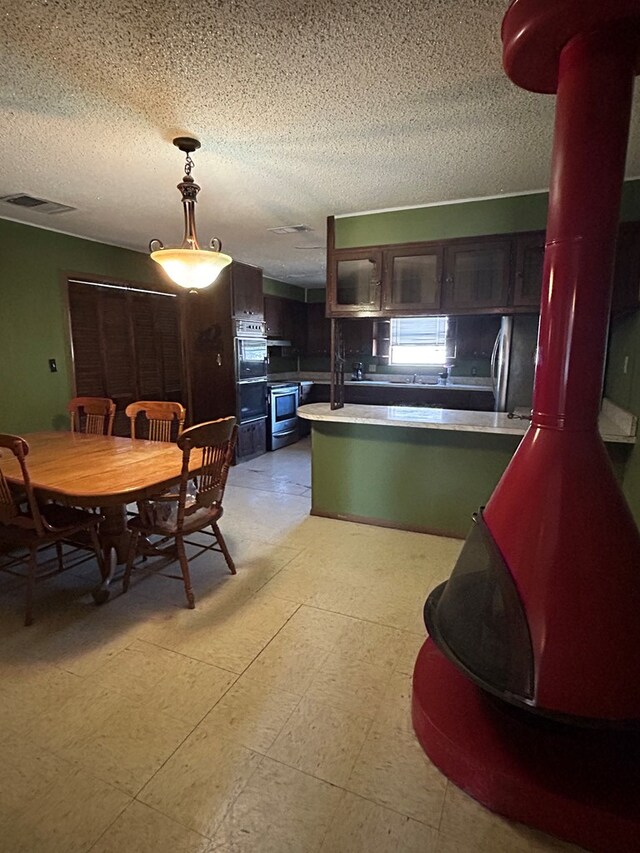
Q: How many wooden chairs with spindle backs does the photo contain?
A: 4